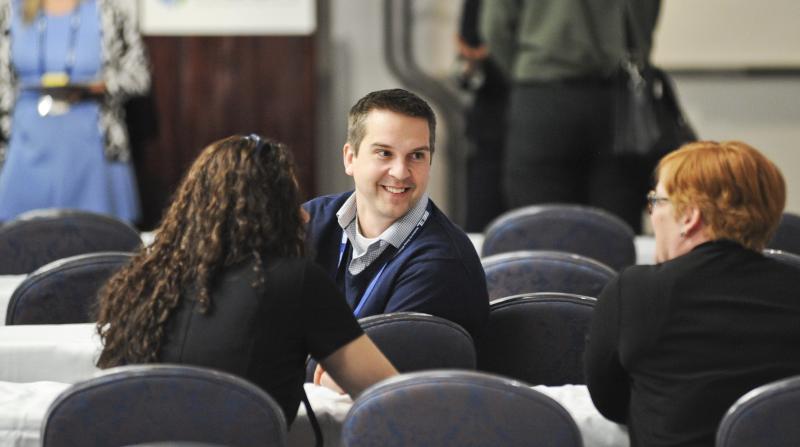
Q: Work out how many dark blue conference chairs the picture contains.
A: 11